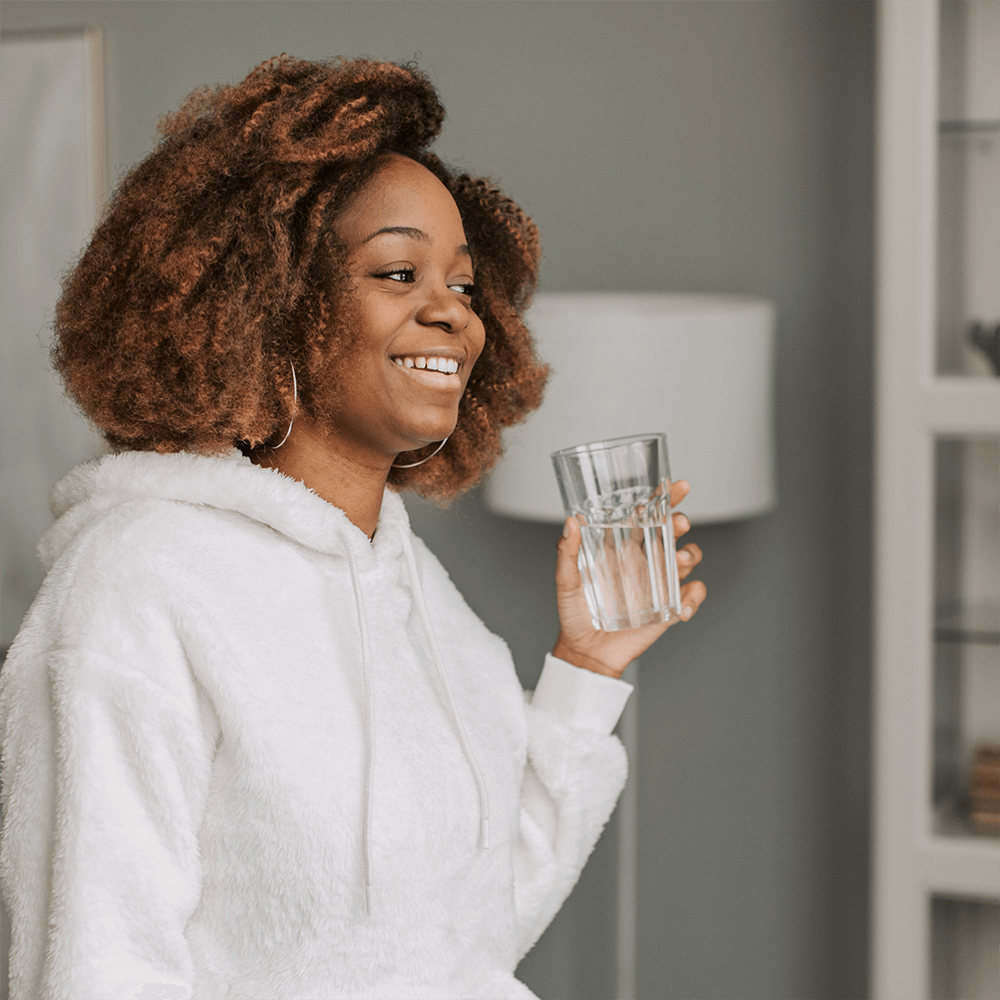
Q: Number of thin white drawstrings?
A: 2